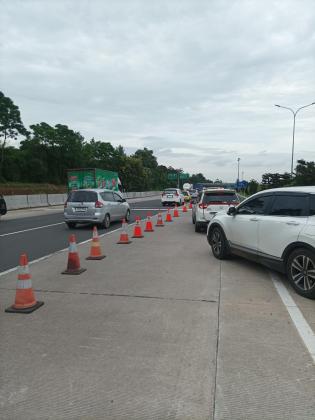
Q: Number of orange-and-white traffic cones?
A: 11